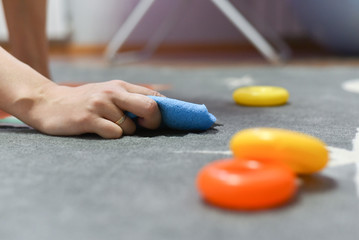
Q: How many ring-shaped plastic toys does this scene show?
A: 3